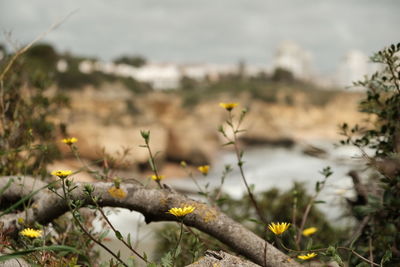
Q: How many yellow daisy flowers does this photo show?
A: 10